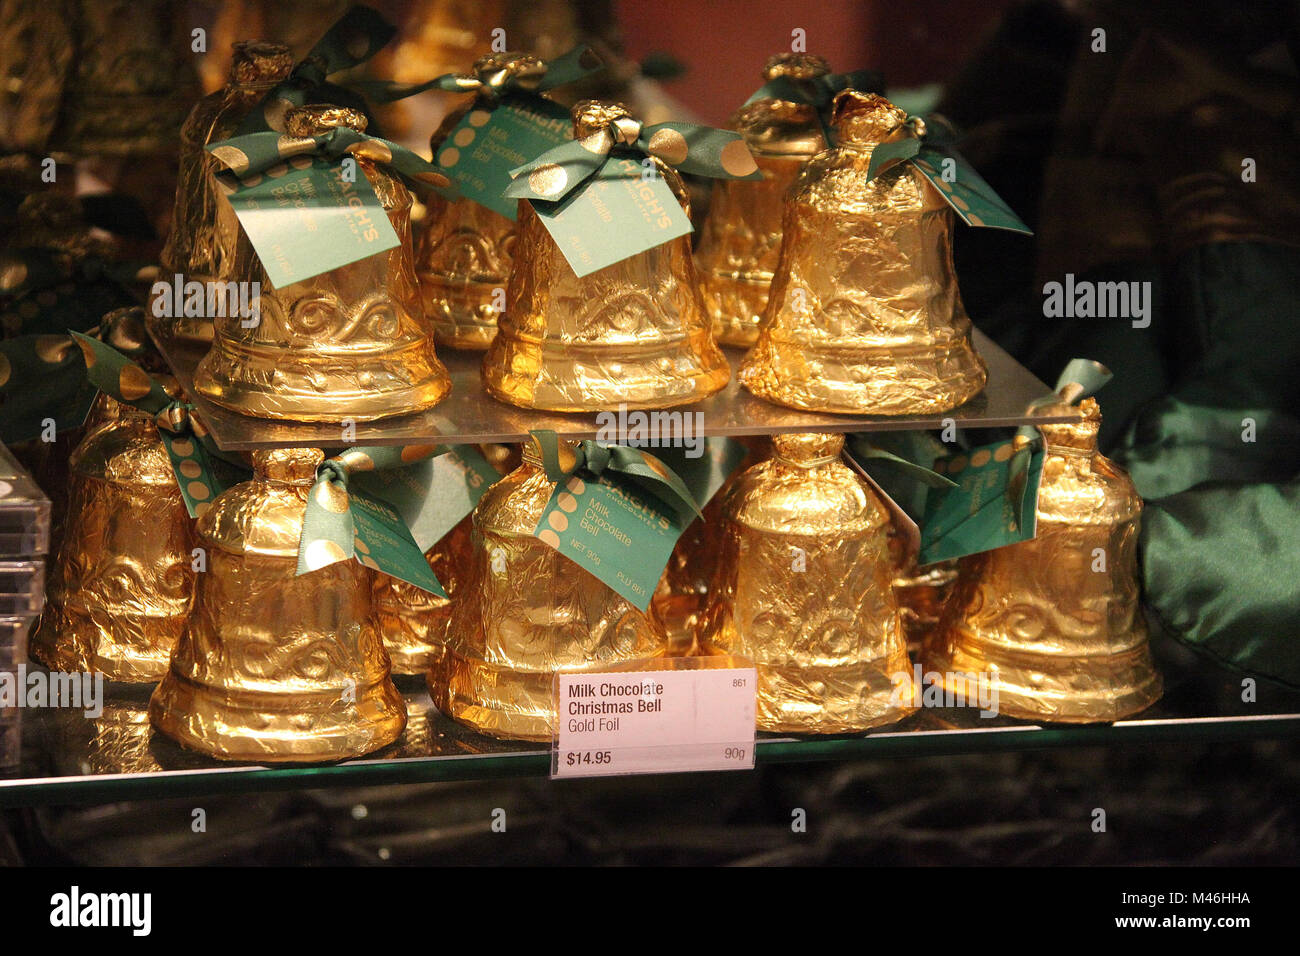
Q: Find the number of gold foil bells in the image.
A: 14